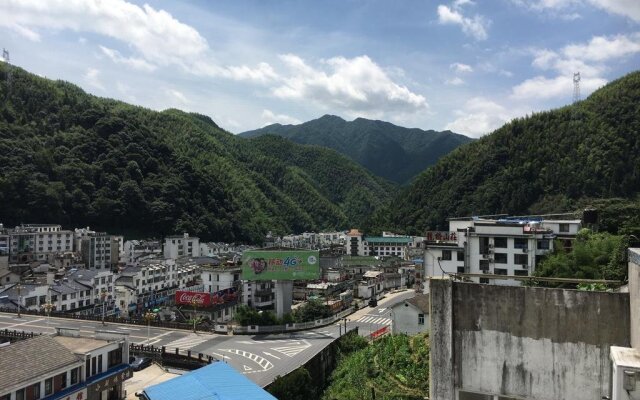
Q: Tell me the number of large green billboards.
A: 1